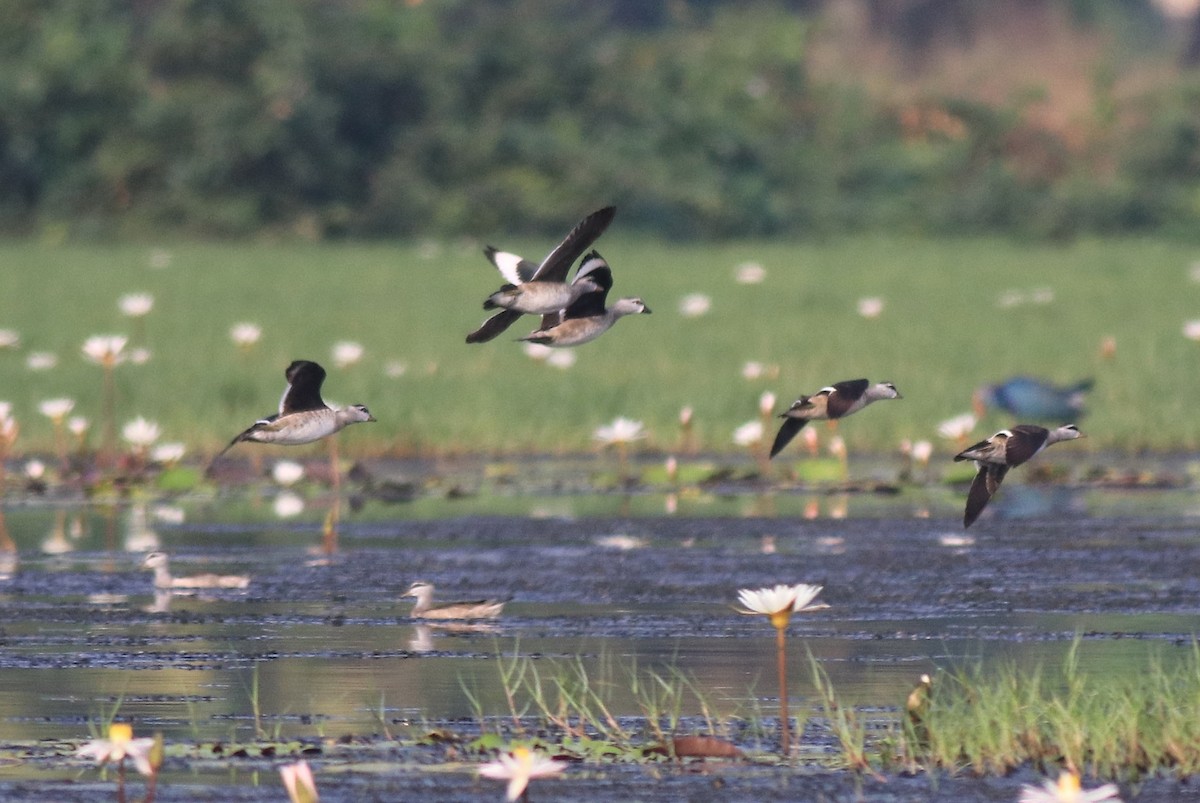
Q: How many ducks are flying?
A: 5